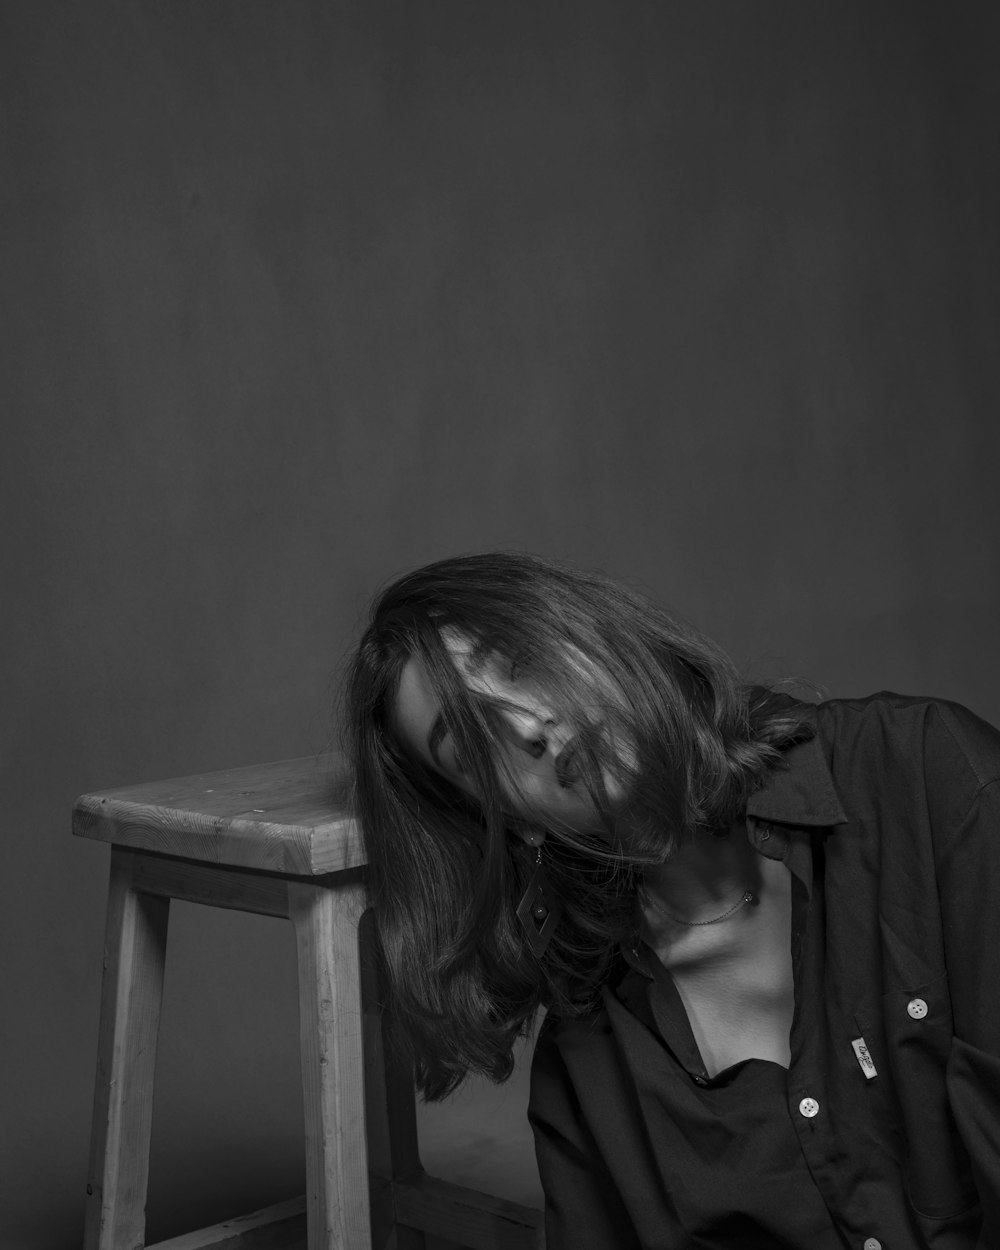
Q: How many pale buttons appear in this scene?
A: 3